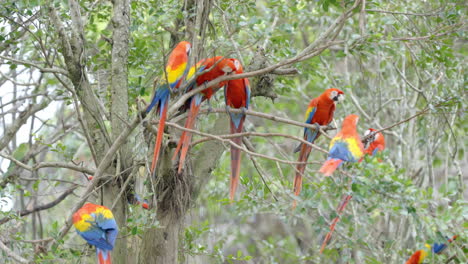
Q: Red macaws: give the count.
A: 8